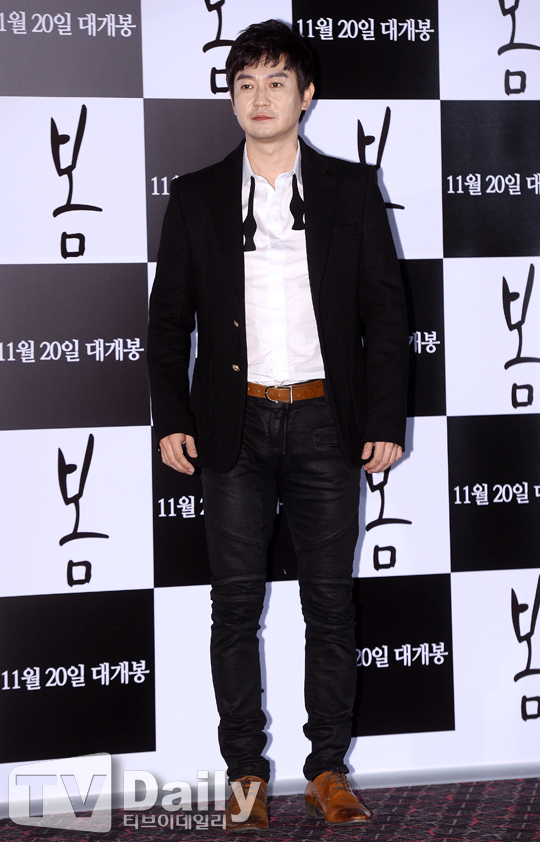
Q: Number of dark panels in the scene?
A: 10